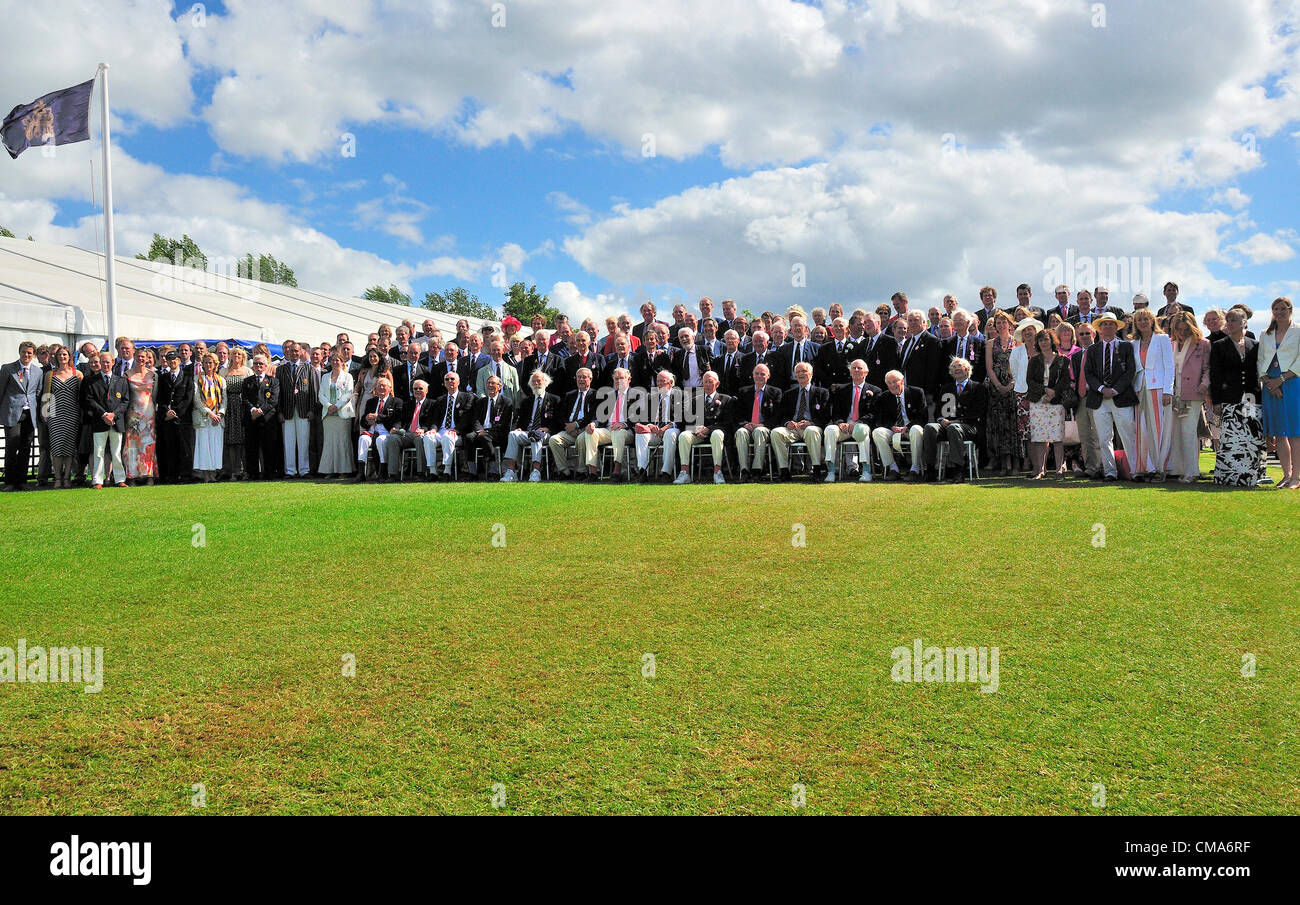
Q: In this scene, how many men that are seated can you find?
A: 14